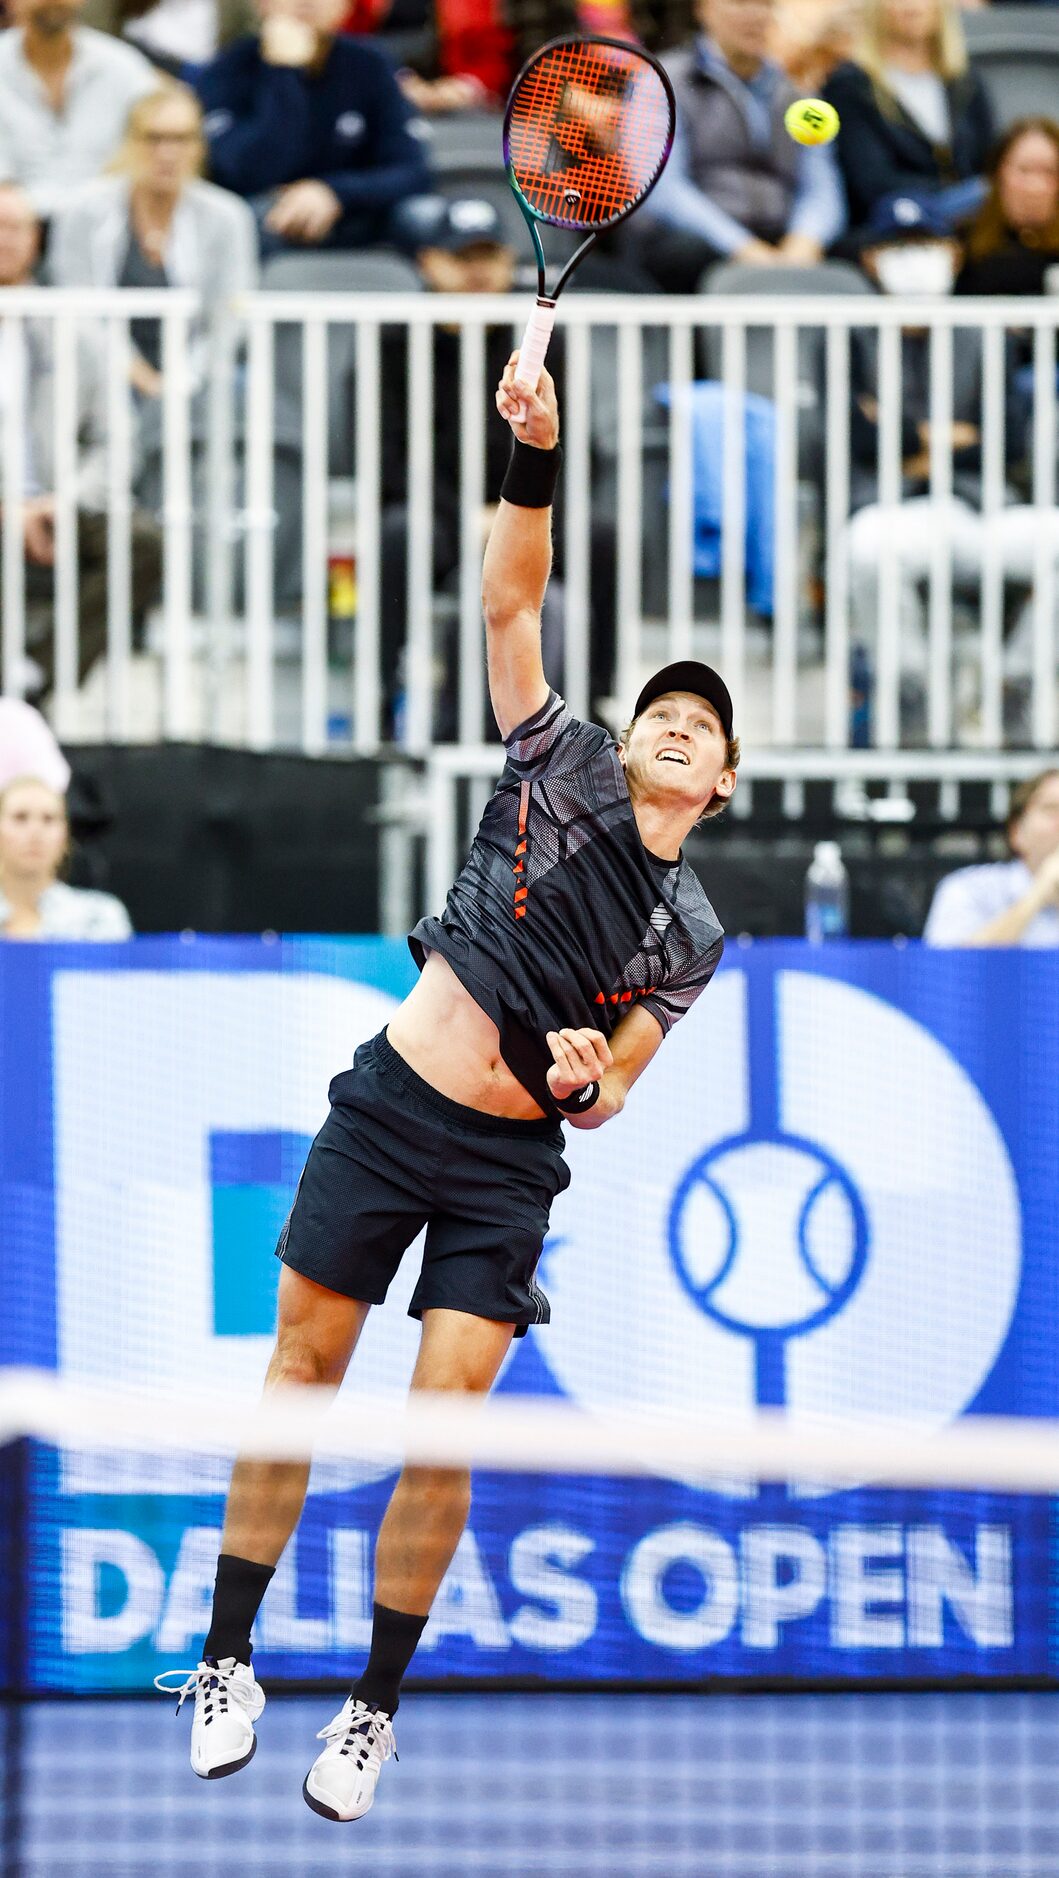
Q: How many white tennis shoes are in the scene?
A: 2